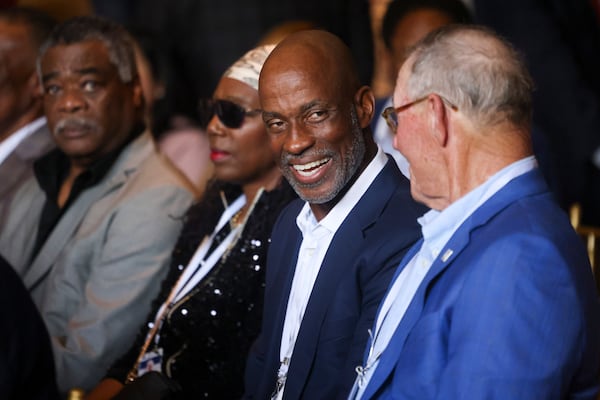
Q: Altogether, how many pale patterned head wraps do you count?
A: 1